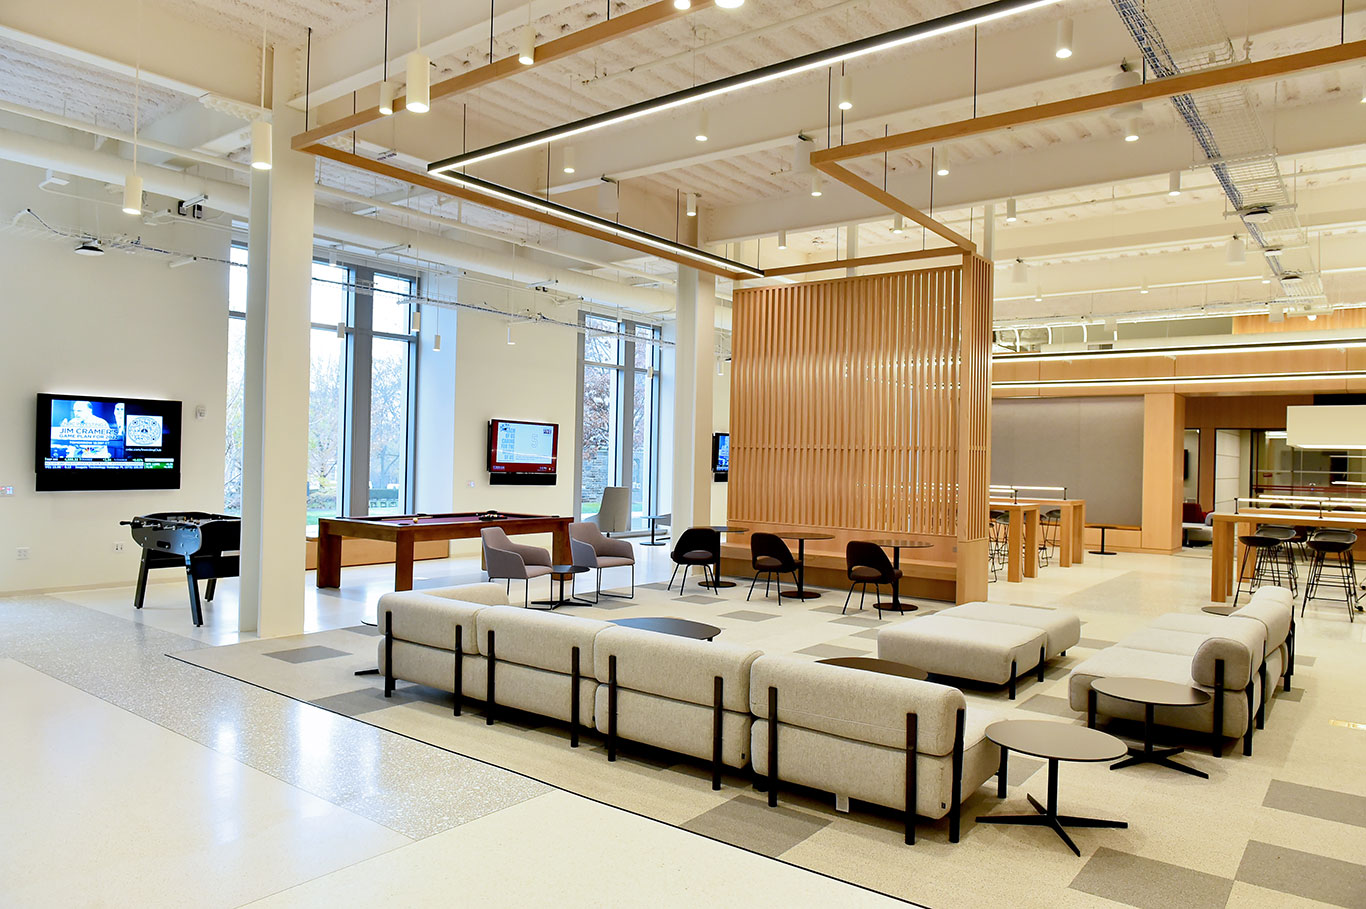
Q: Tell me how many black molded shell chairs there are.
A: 3